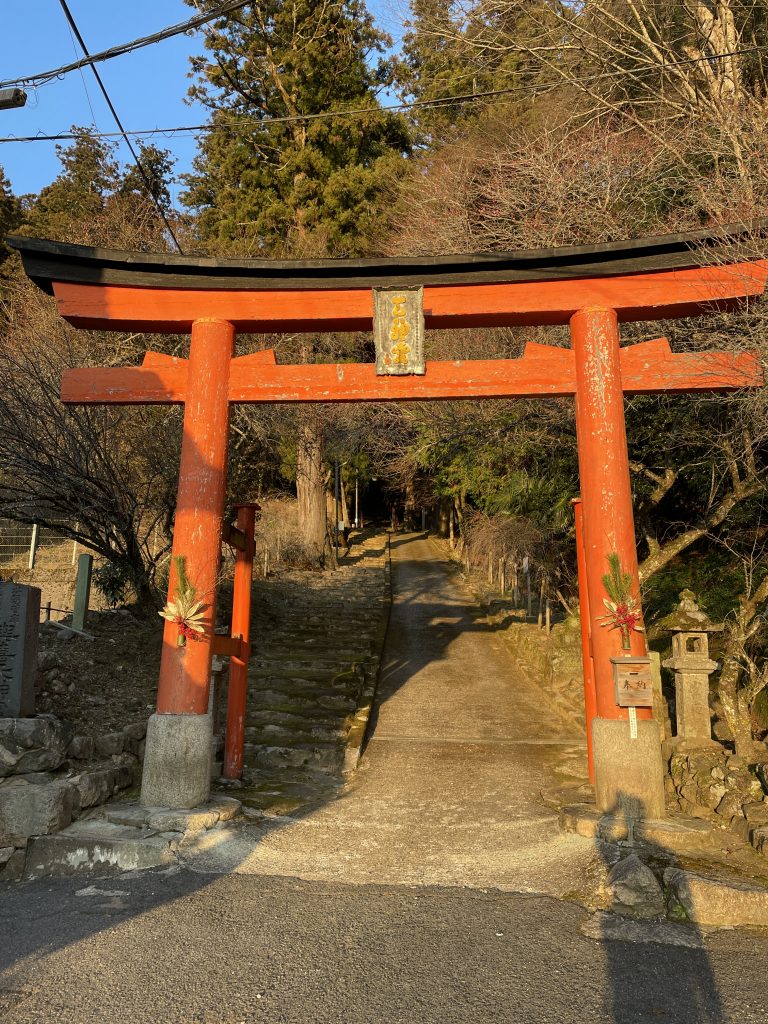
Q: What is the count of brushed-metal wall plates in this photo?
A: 0